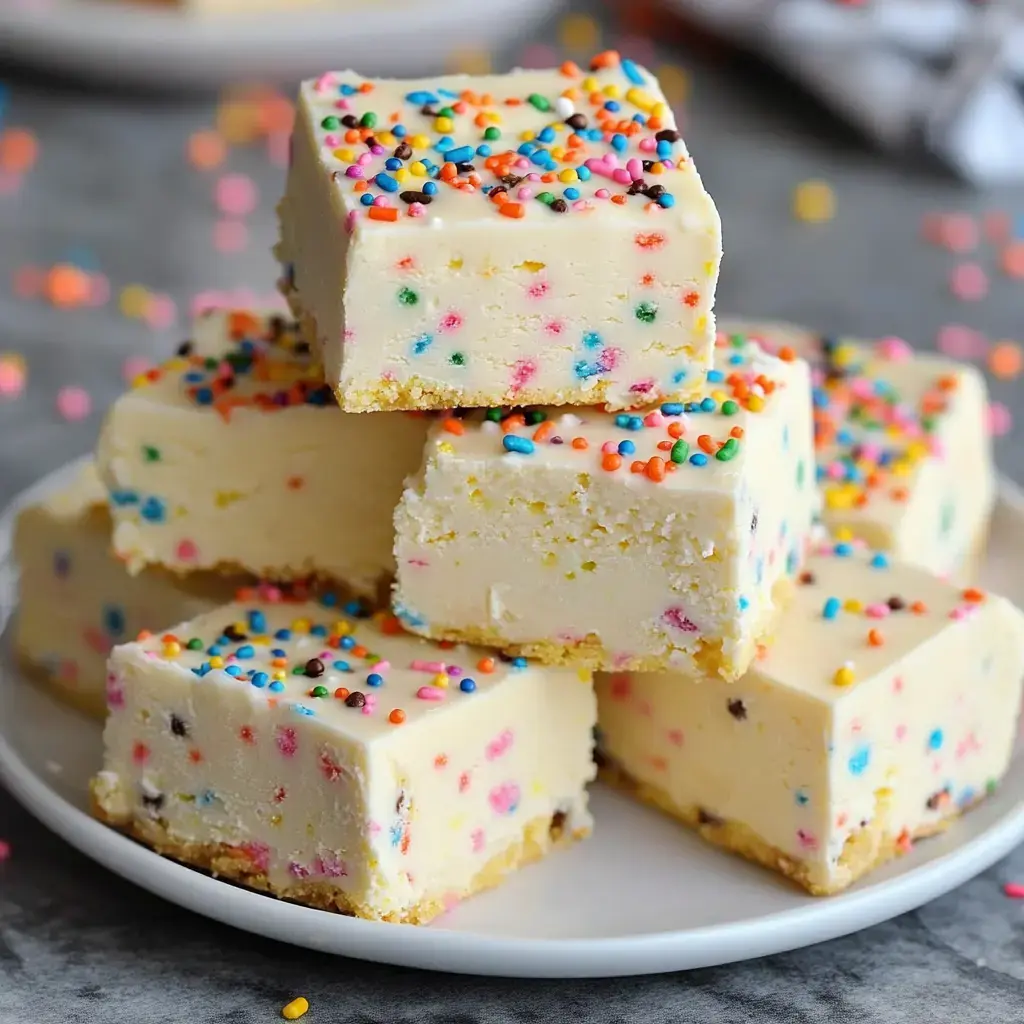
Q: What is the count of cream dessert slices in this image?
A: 7